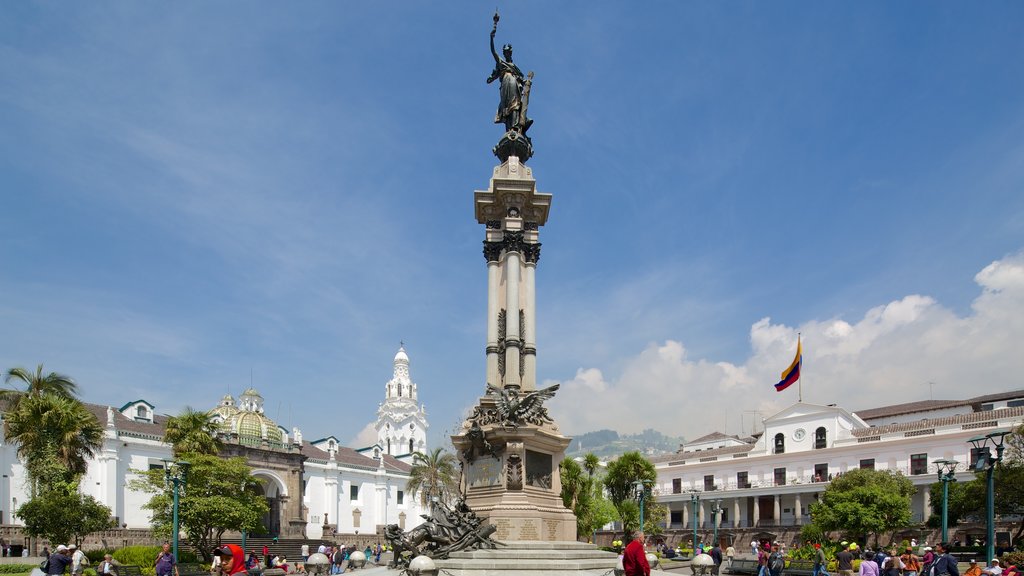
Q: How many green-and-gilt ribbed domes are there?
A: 2